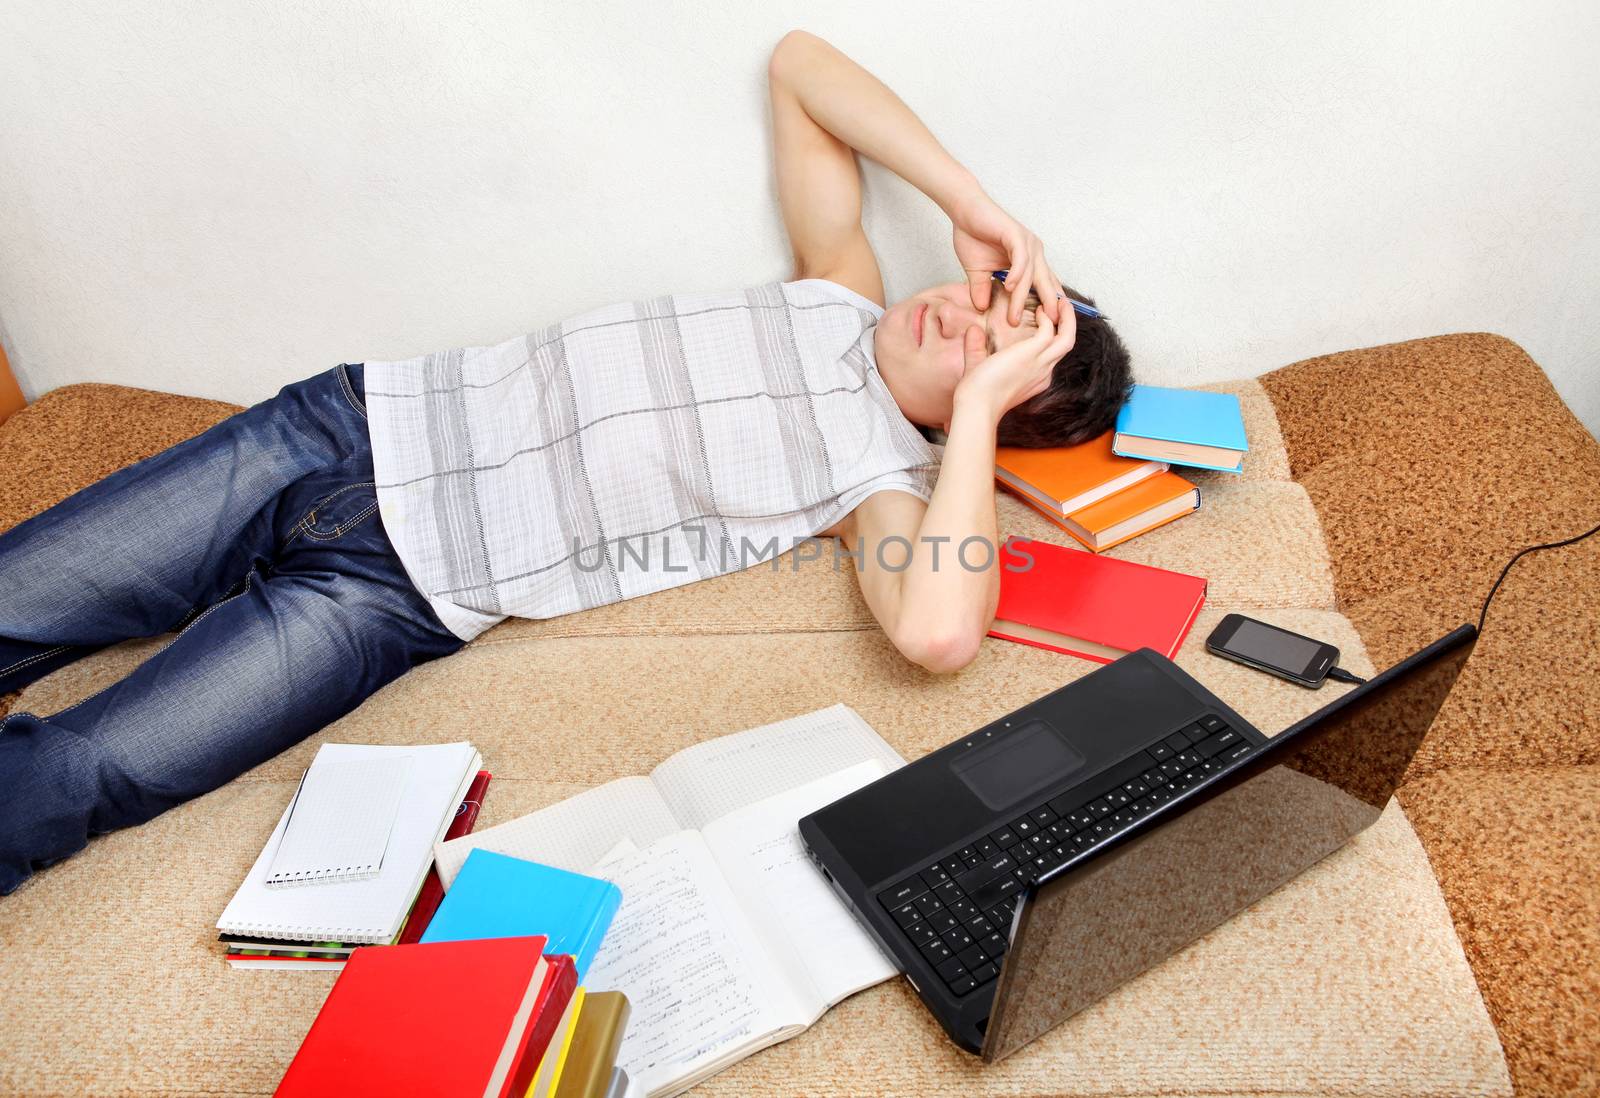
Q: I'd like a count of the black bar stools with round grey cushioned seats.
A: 0